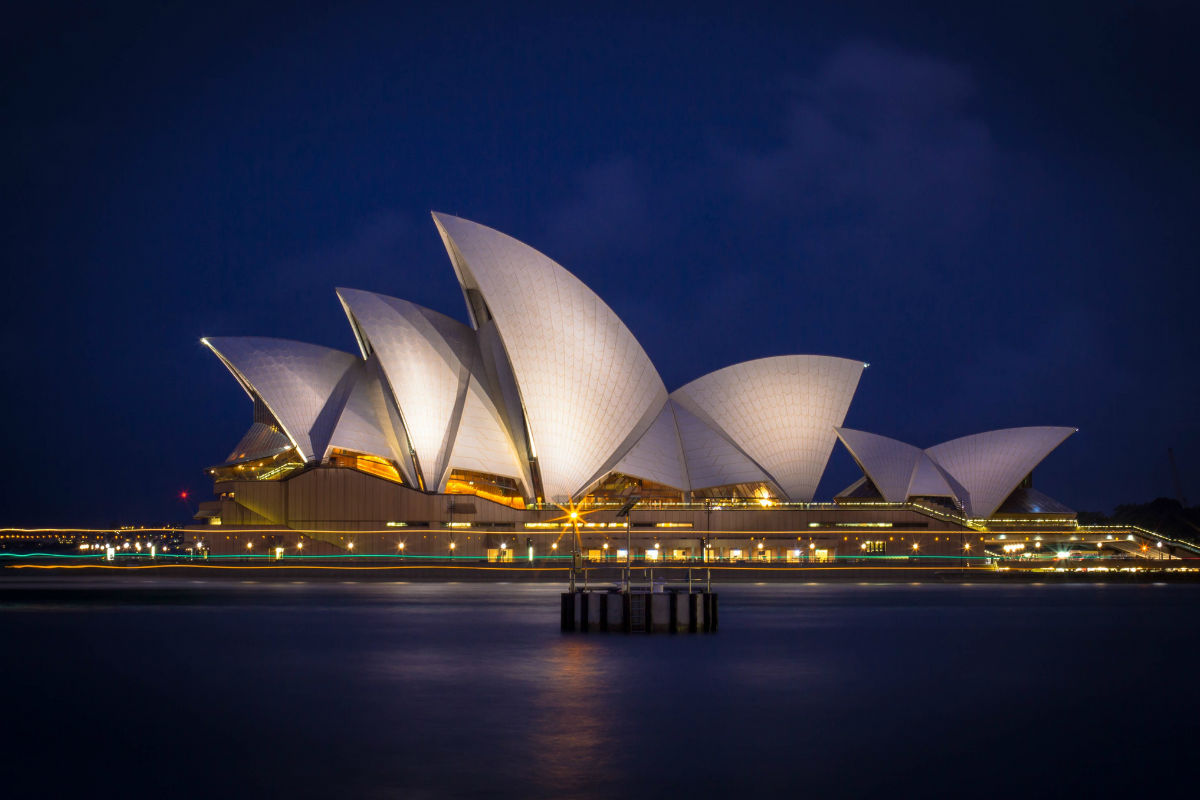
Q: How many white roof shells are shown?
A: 6